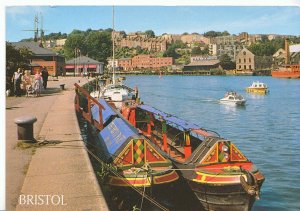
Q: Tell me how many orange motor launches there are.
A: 1